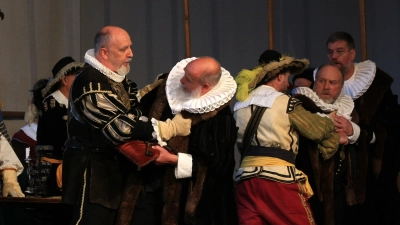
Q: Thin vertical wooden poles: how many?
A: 3